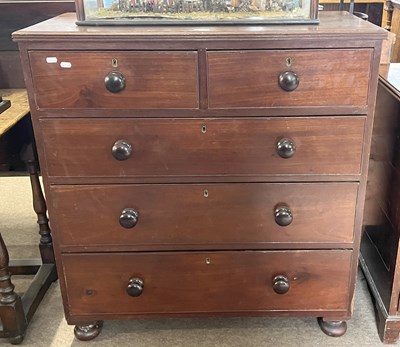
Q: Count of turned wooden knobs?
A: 8